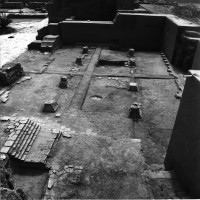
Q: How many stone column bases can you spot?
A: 8